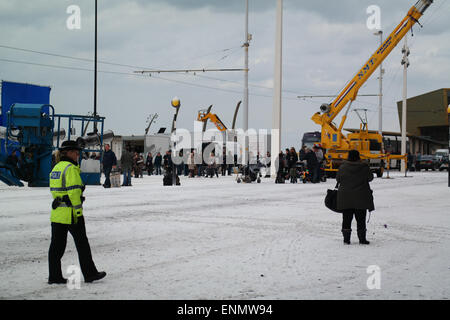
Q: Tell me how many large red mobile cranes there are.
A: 0